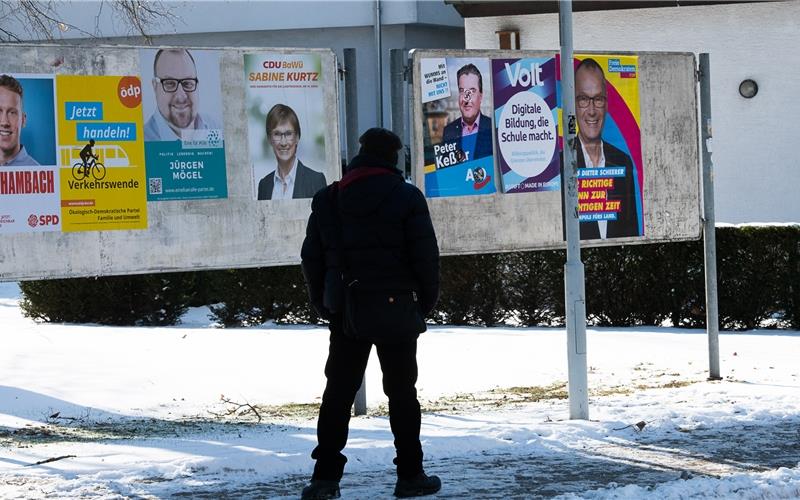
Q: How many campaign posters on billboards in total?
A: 7